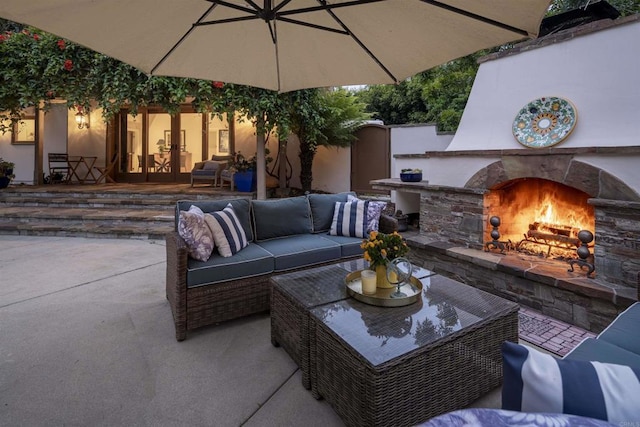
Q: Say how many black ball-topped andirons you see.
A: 2